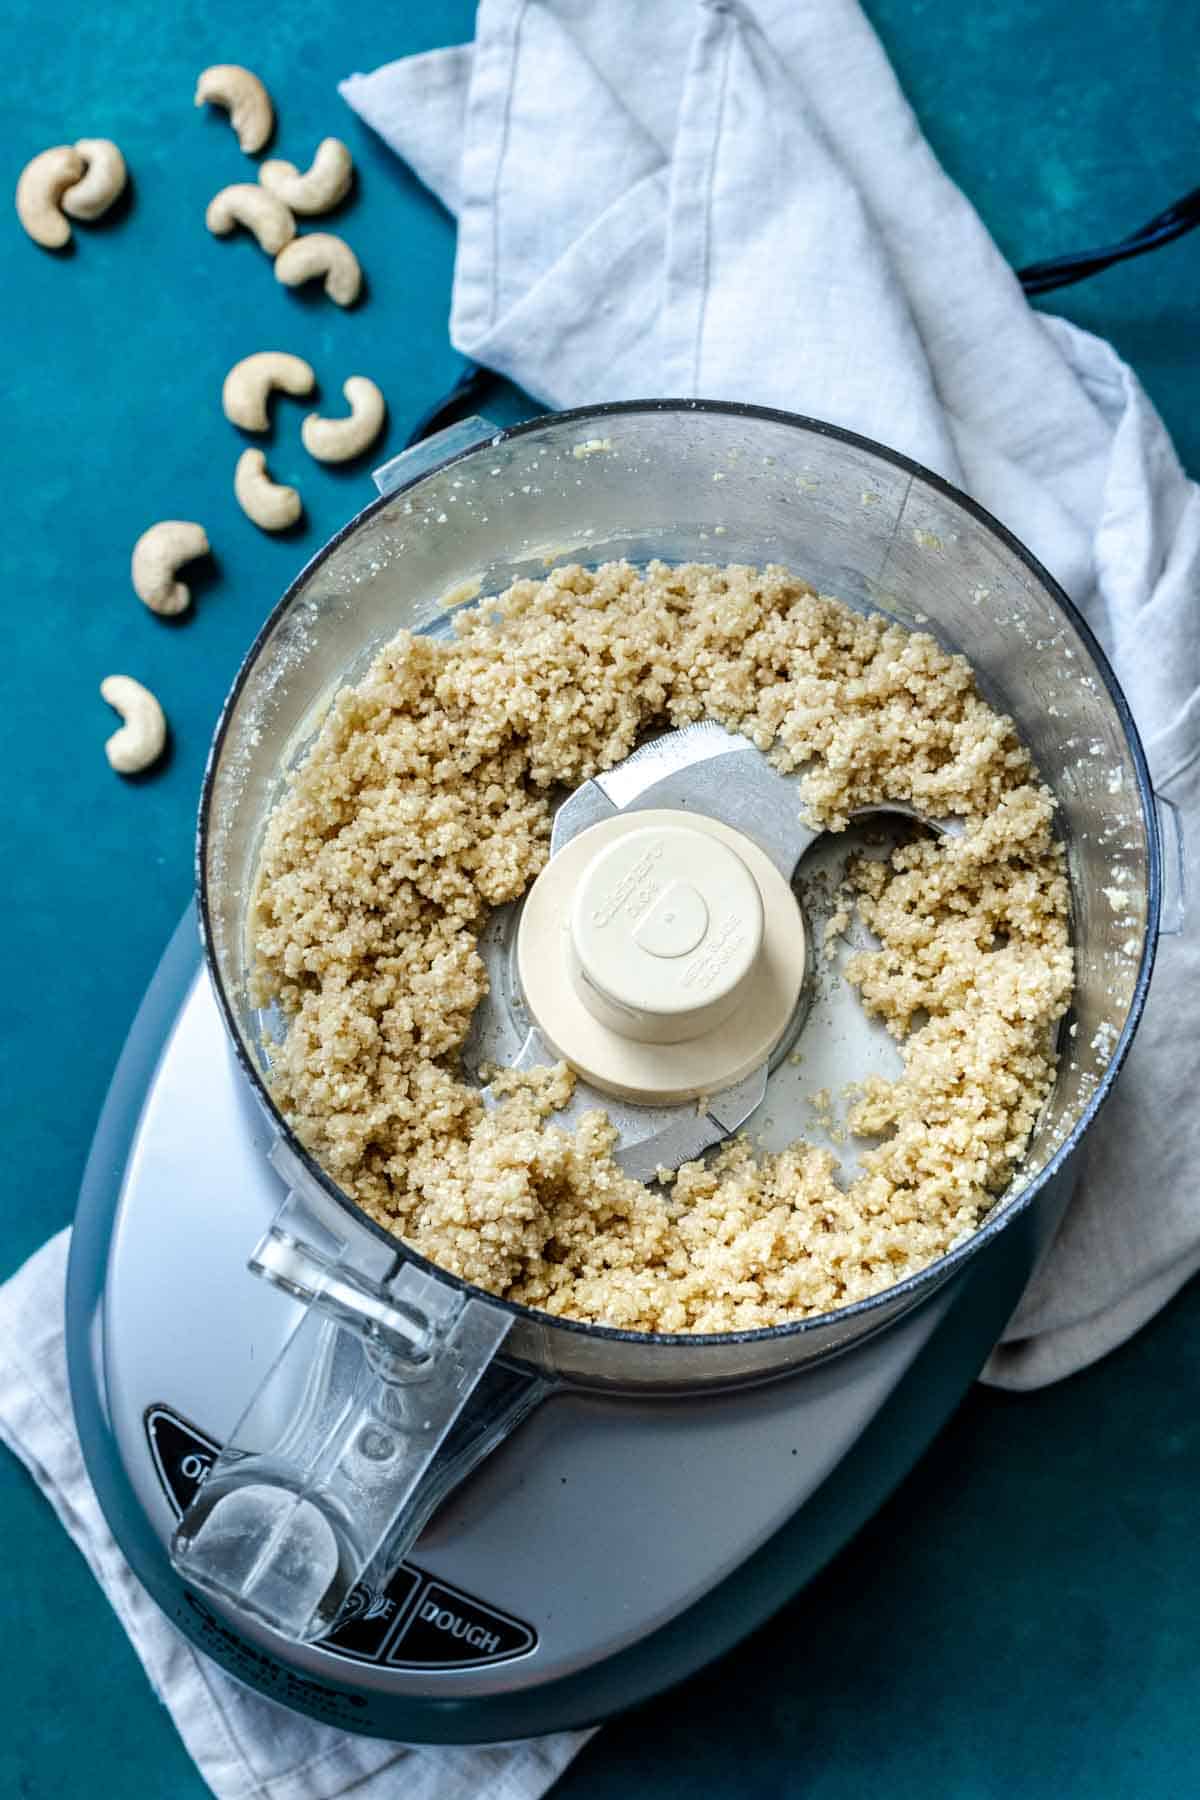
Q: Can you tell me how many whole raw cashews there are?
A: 11